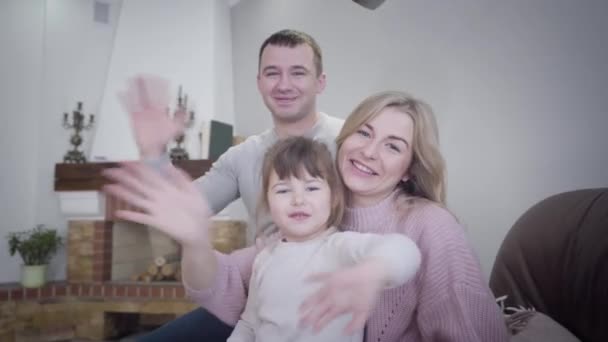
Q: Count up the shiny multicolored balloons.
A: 0